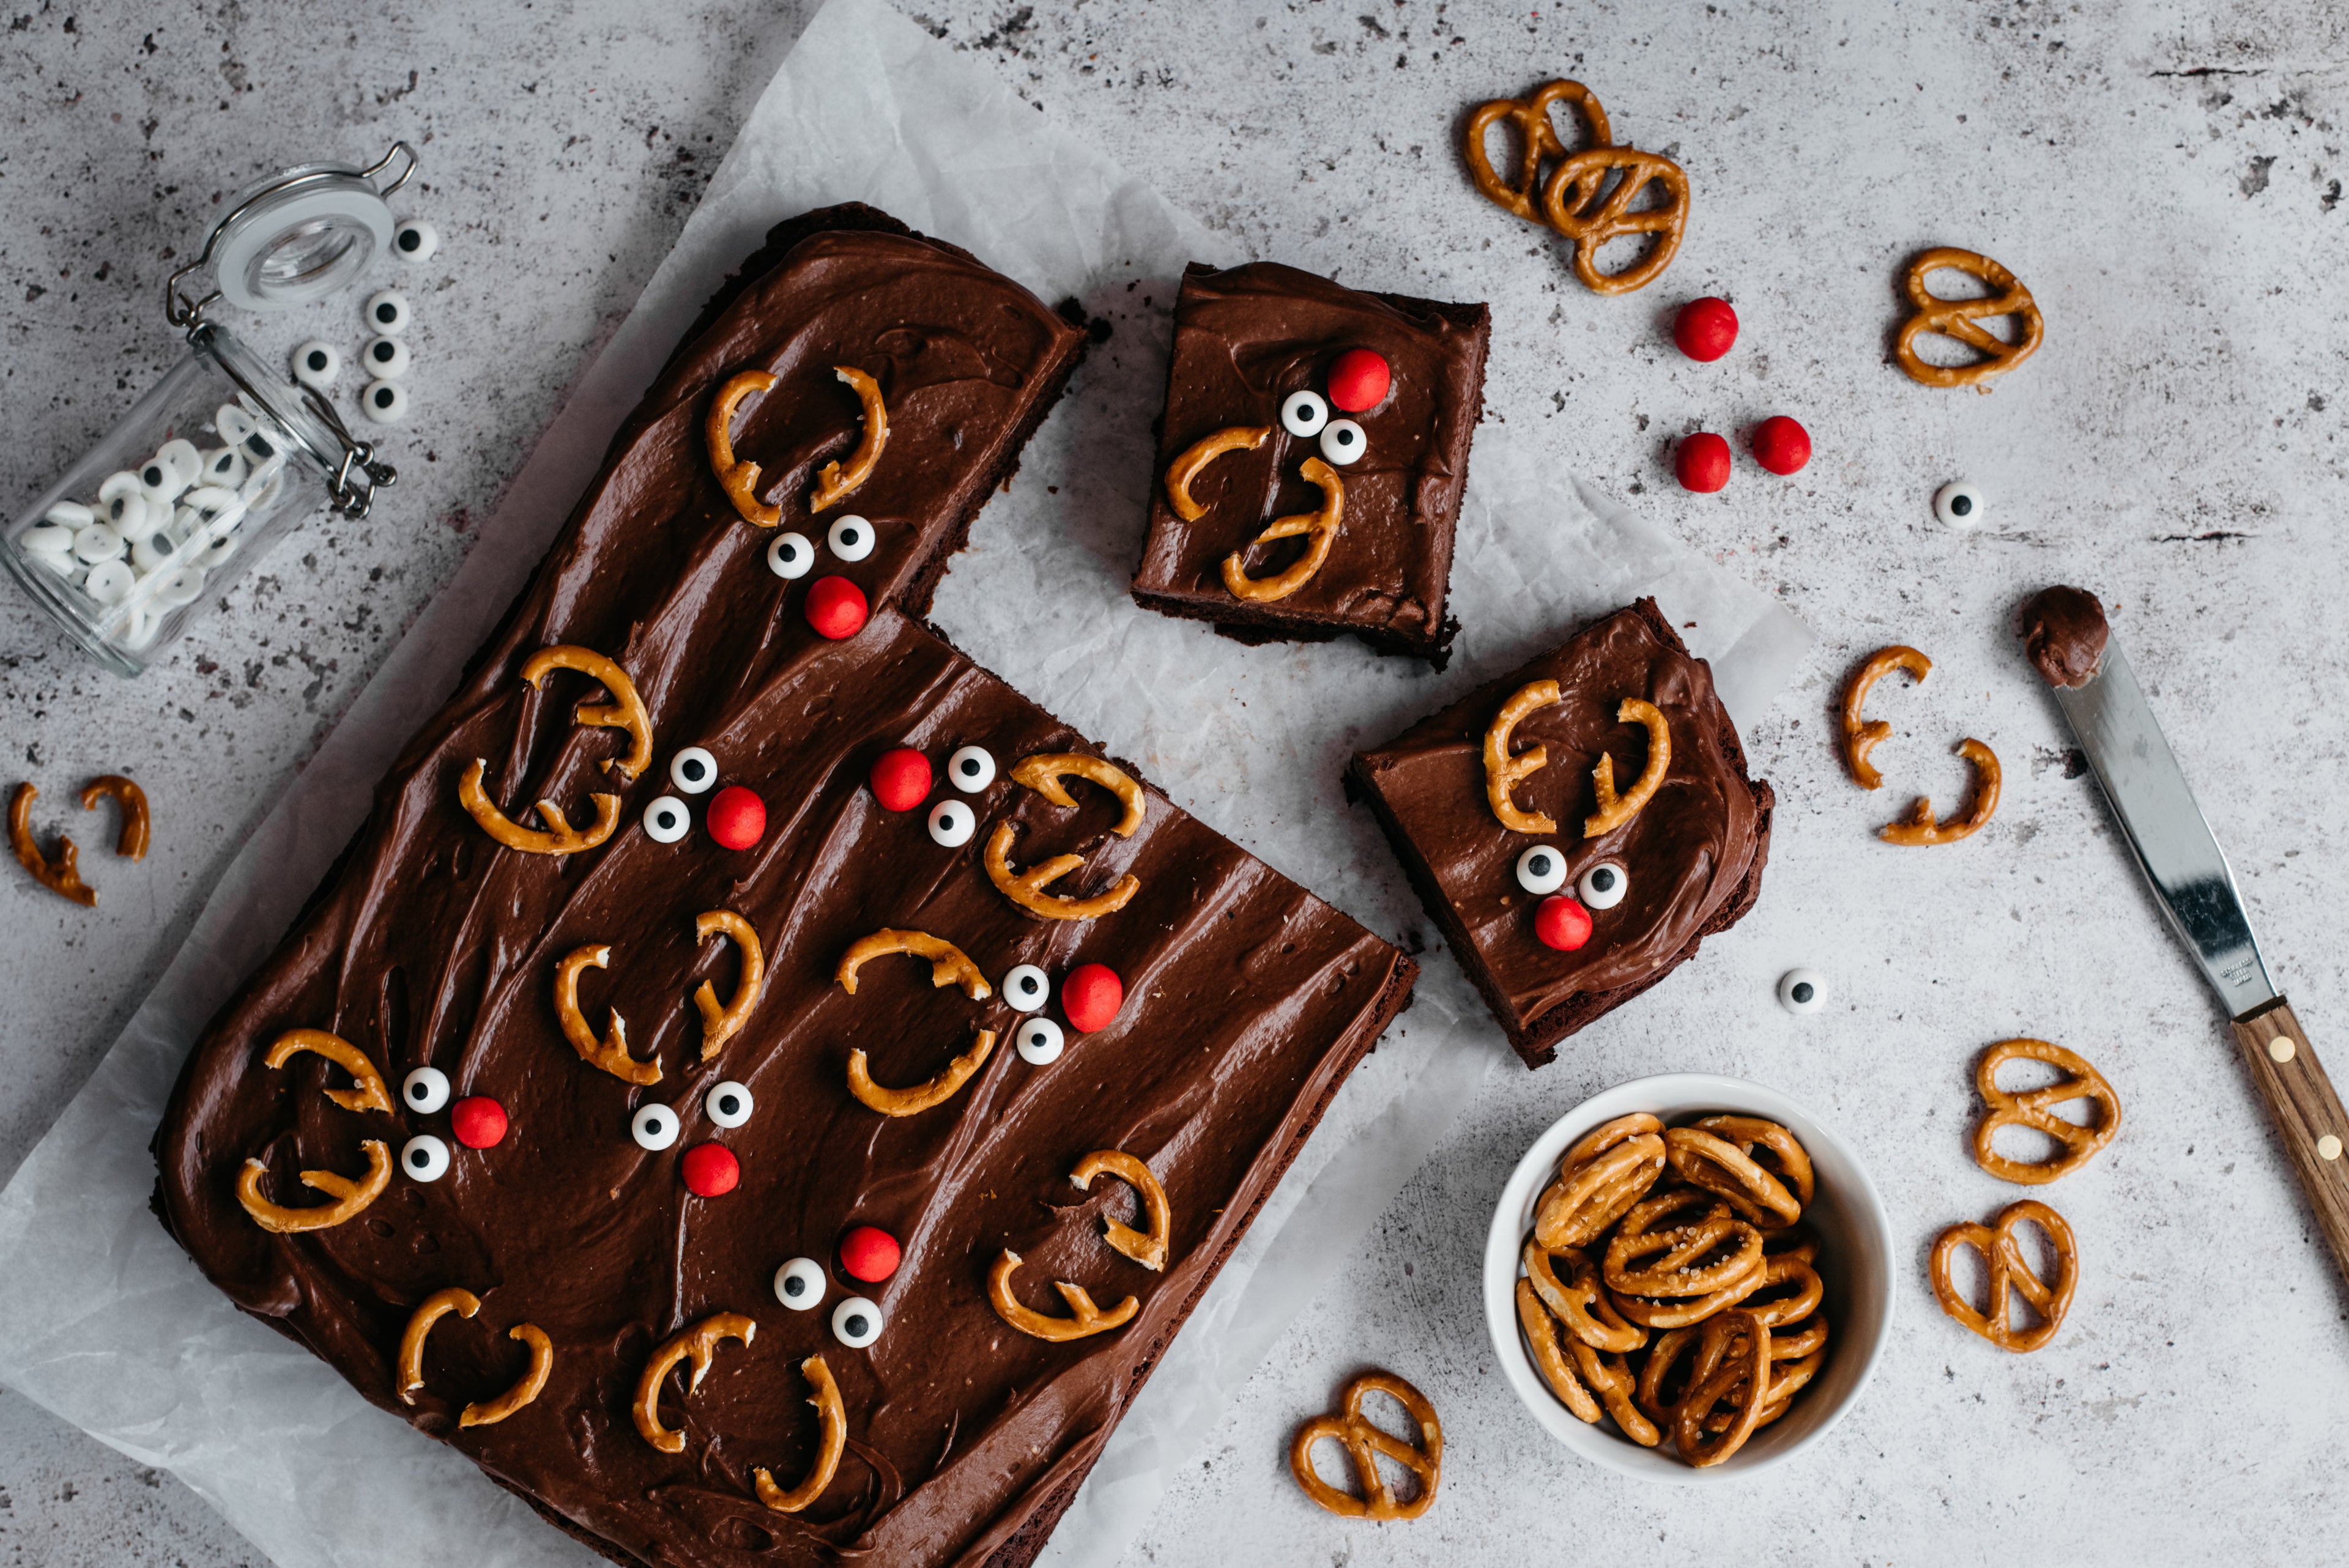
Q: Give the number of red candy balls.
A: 12